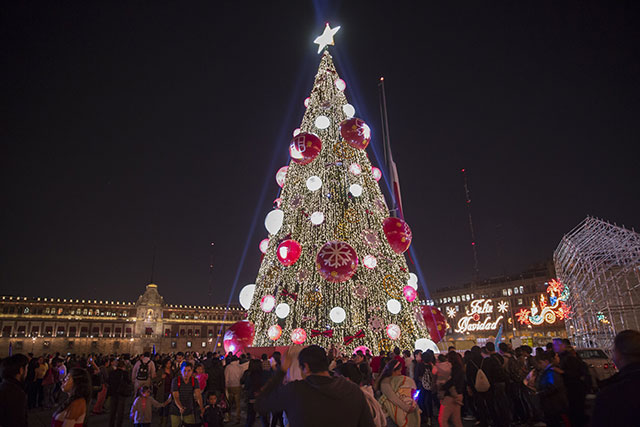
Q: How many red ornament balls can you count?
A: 7